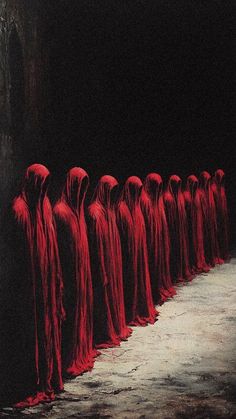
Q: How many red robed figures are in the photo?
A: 9